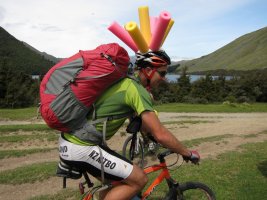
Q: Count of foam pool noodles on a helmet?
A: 6